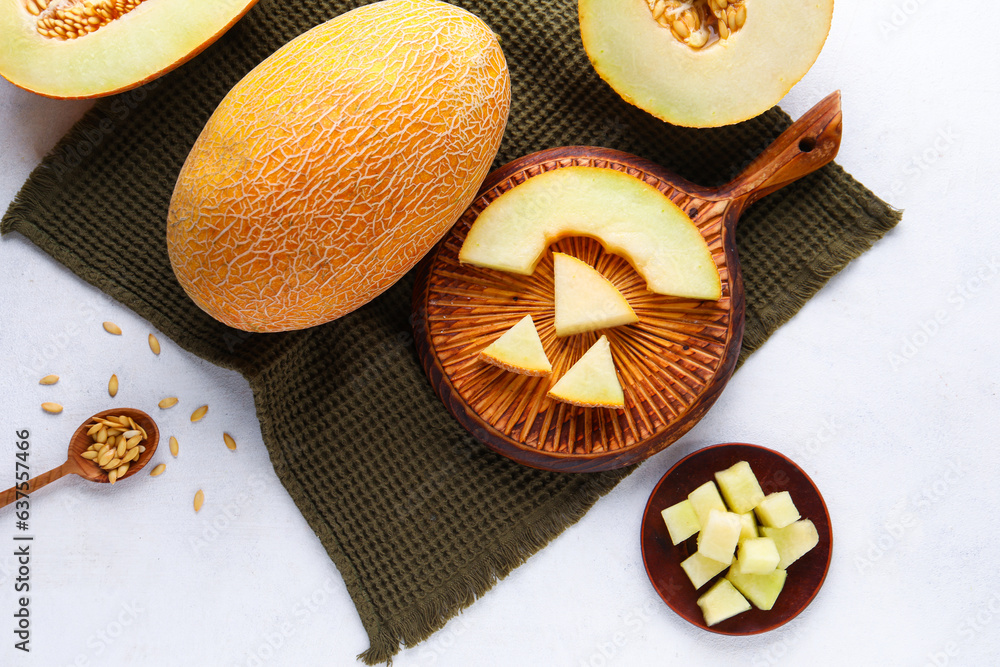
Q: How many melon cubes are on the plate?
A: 11